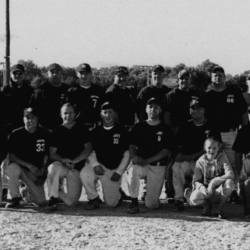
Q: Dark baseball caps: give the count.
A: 11